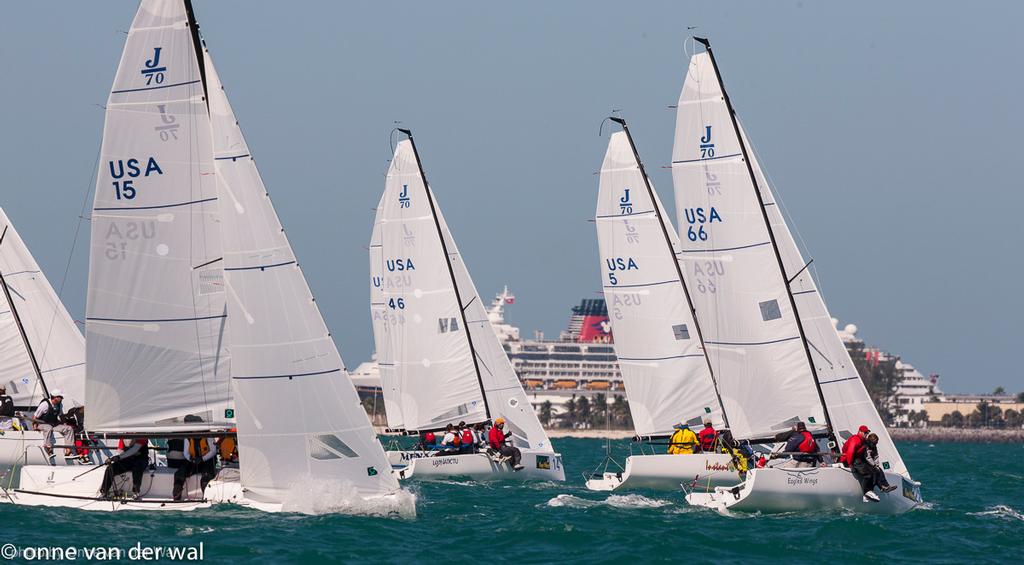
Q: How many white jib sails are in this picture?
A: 5